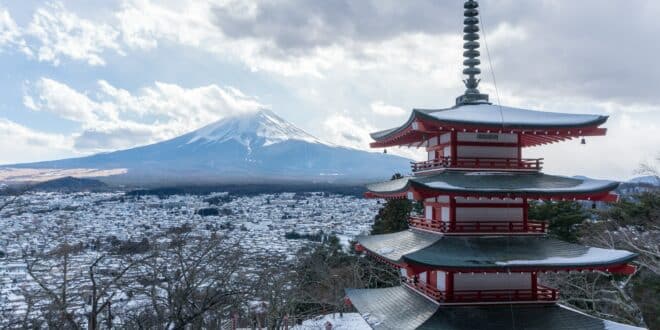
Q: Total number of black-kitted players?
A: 0